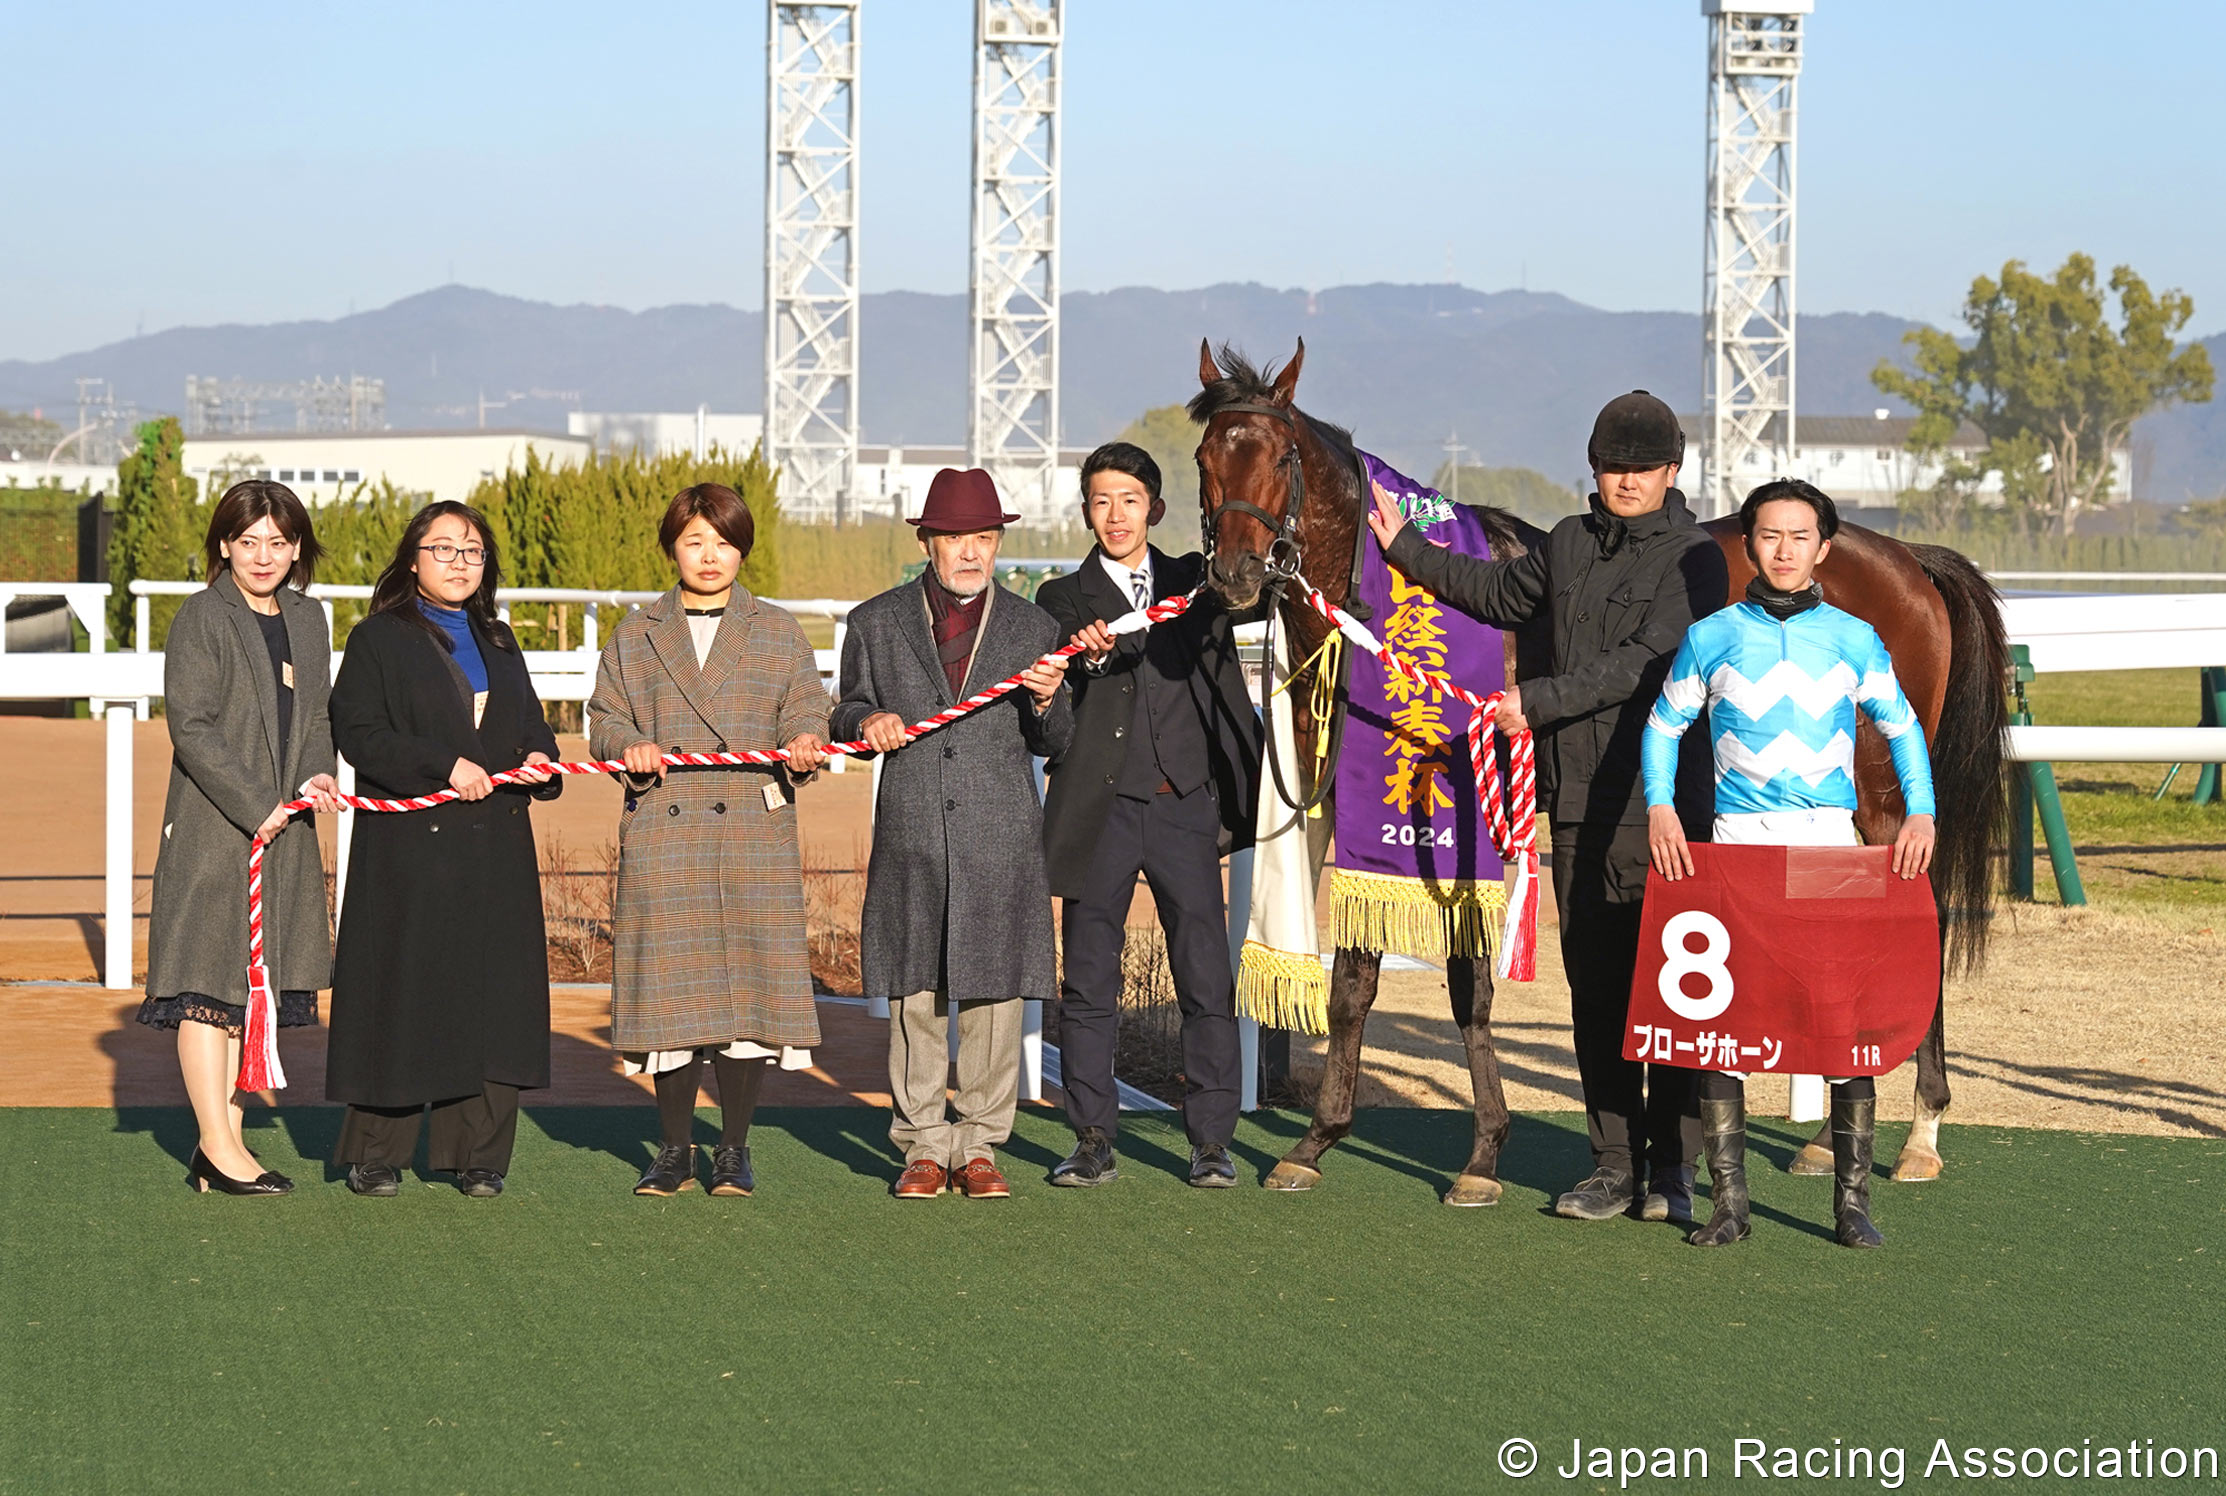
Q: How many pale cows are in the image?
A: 0